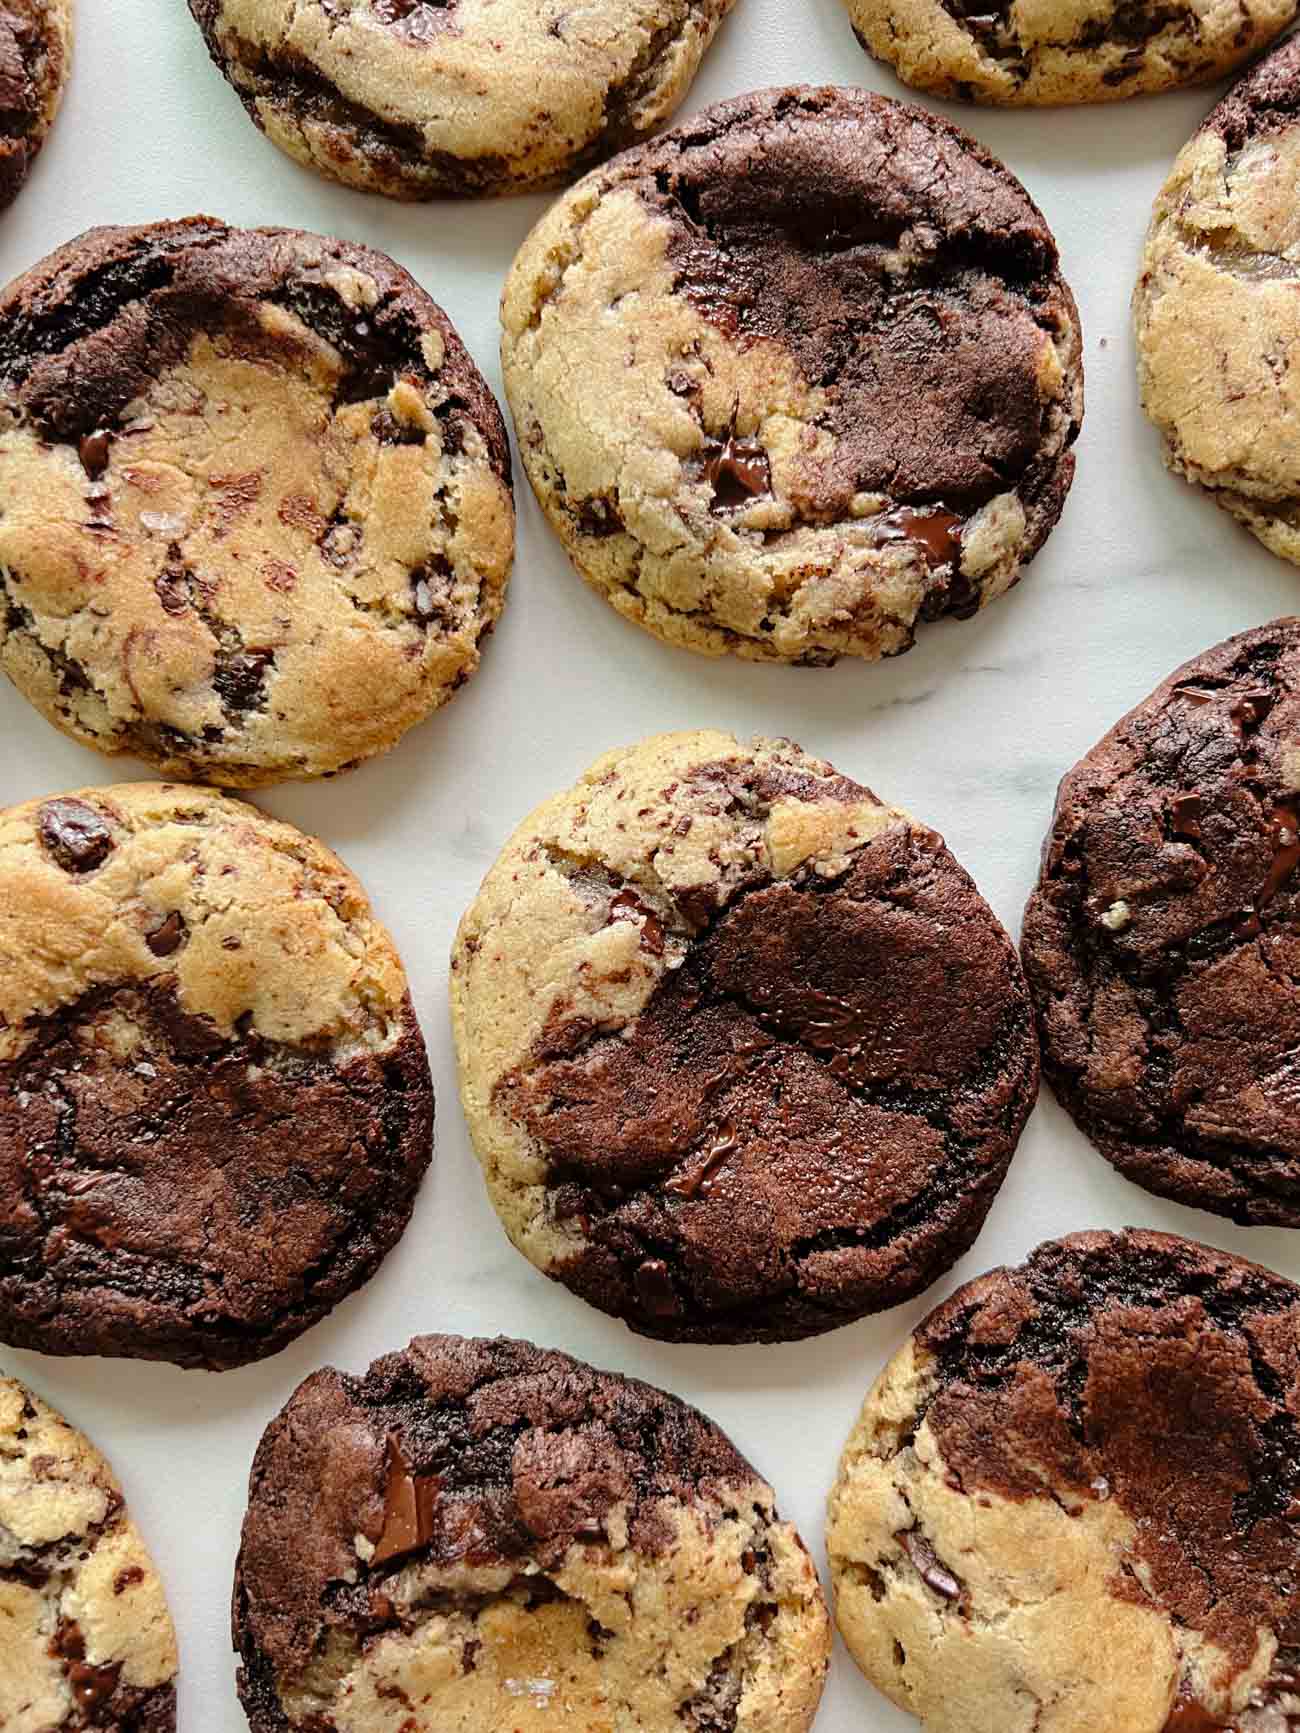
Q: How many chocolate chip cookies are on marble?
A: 12